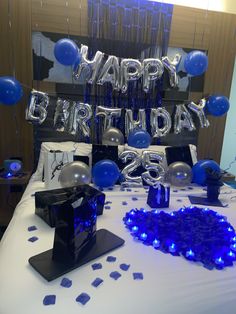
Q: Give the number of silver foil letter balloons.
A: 13